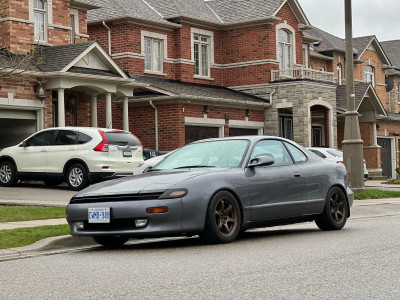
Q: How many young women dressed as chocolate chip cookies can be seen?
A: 0